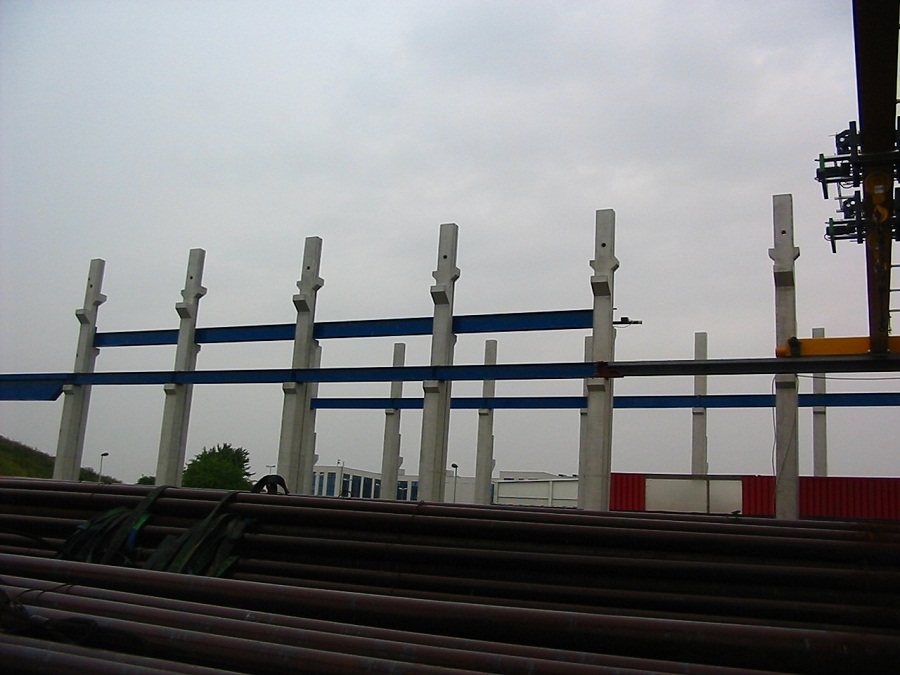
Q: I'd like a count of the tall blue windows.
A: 9